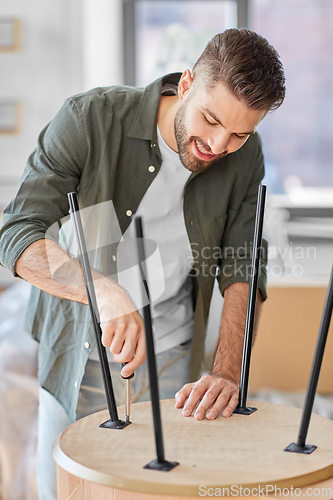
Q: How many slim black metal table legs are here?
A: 4